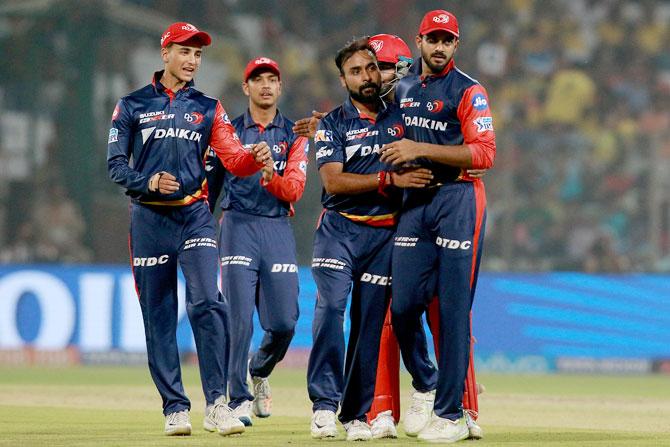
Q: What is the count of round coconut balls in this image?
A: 0